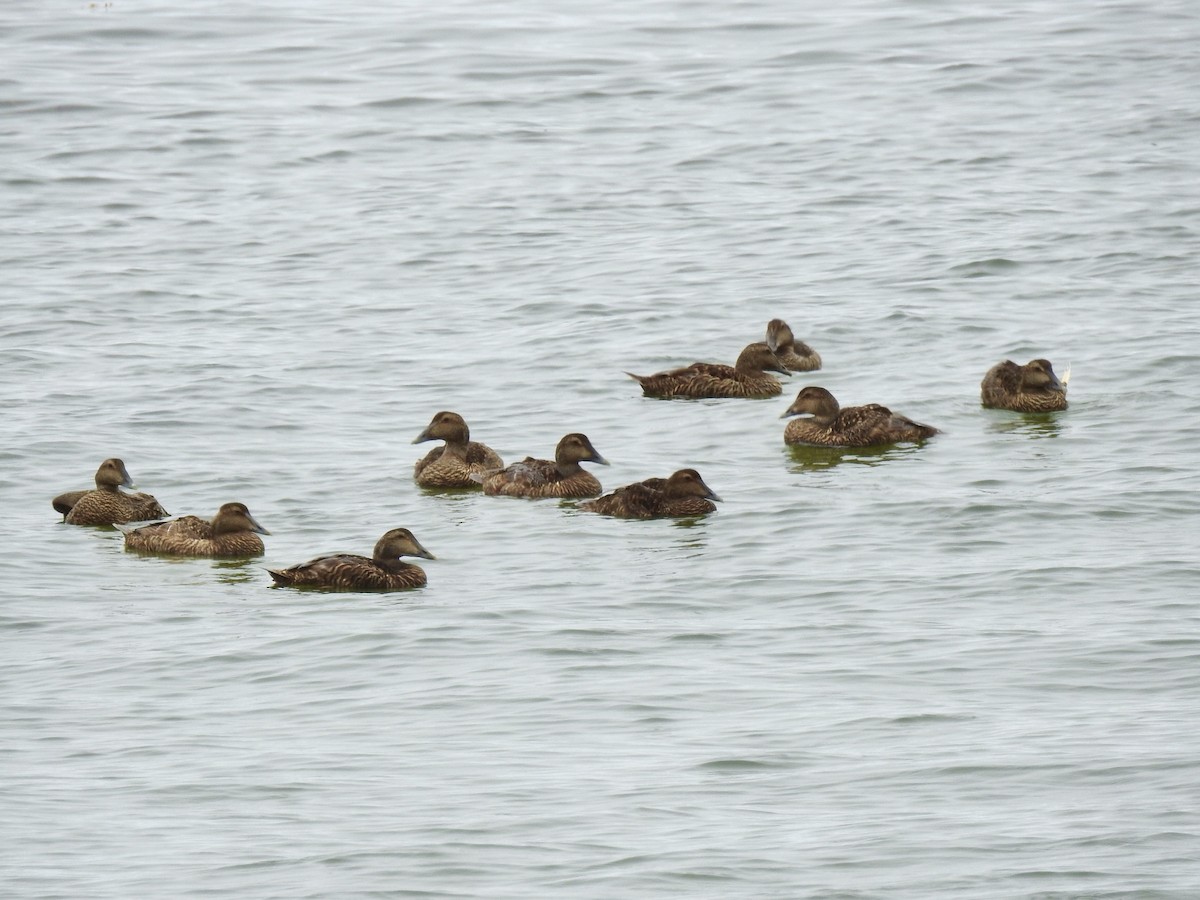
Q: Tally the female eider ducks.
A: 10